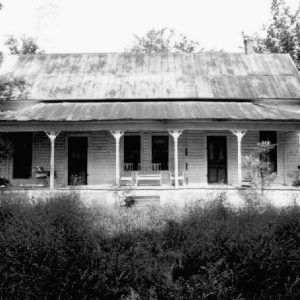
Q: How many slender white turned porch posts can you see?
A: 4